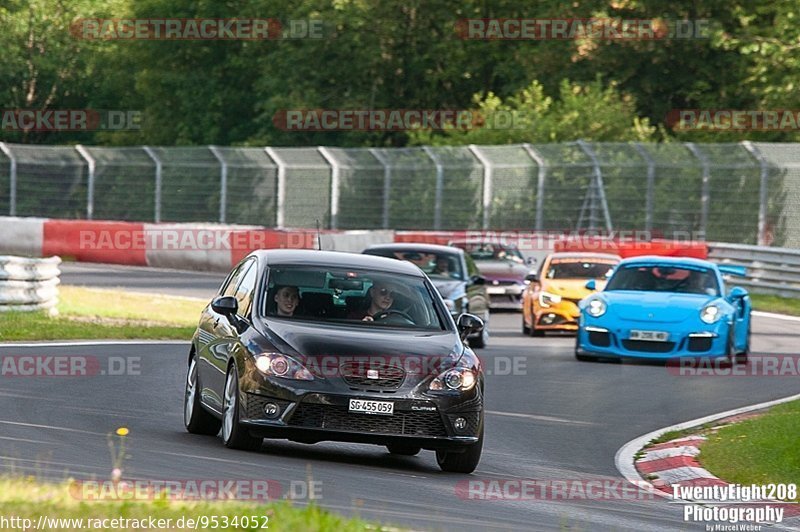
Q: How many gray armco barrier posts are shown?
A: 14